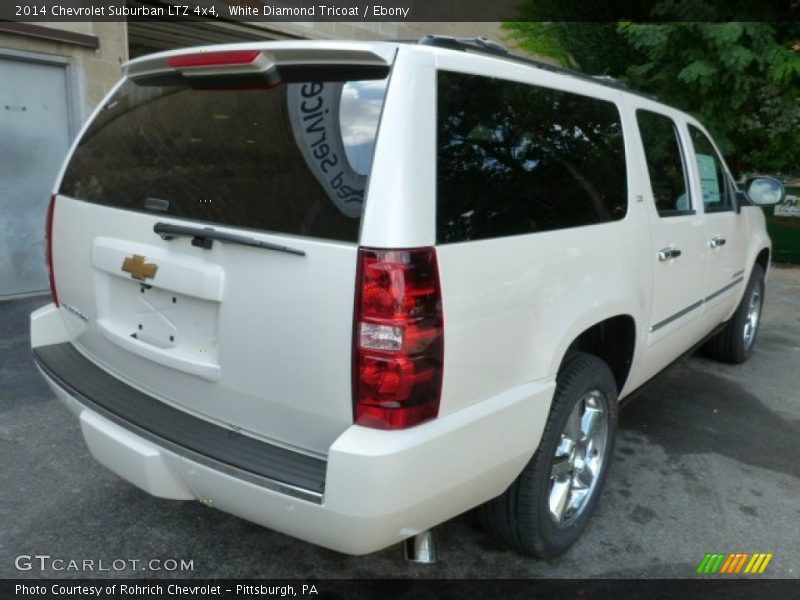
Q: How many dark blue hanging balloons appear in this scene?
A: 0